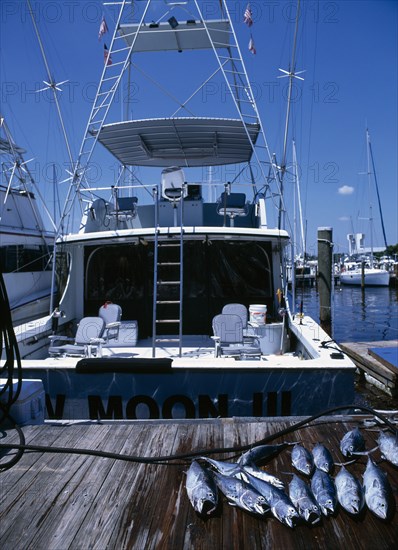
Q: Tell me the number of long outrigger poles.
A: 2